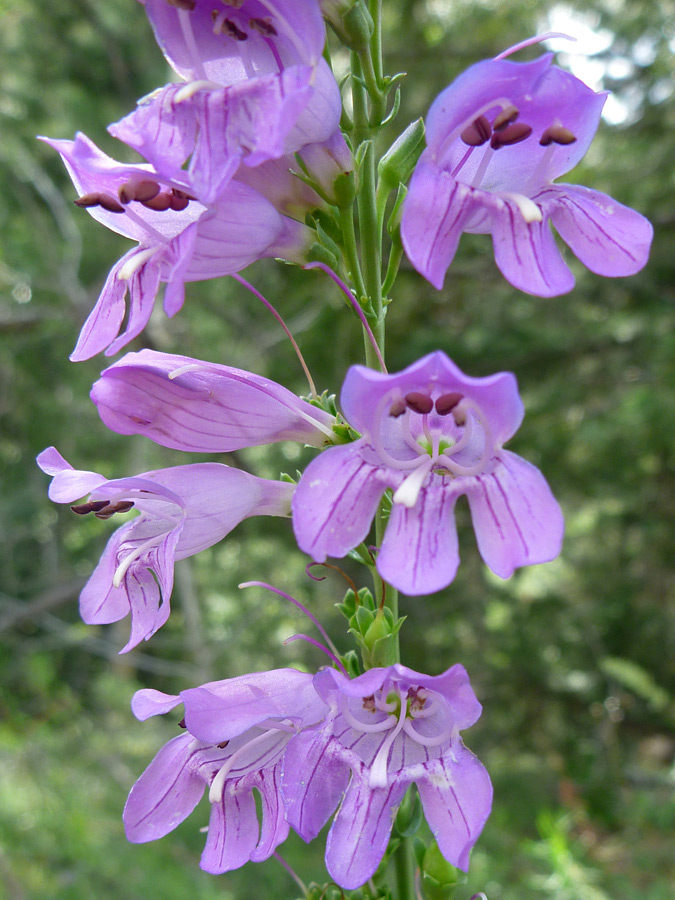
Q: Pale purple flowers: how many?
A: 8